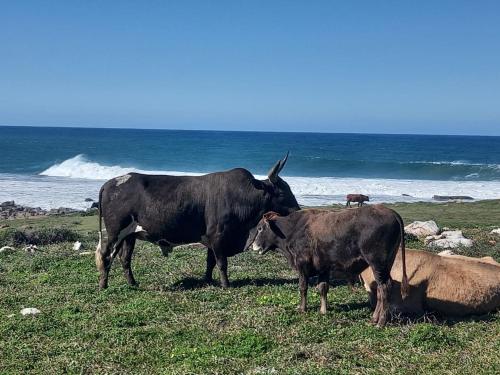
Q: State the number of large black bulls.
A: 1